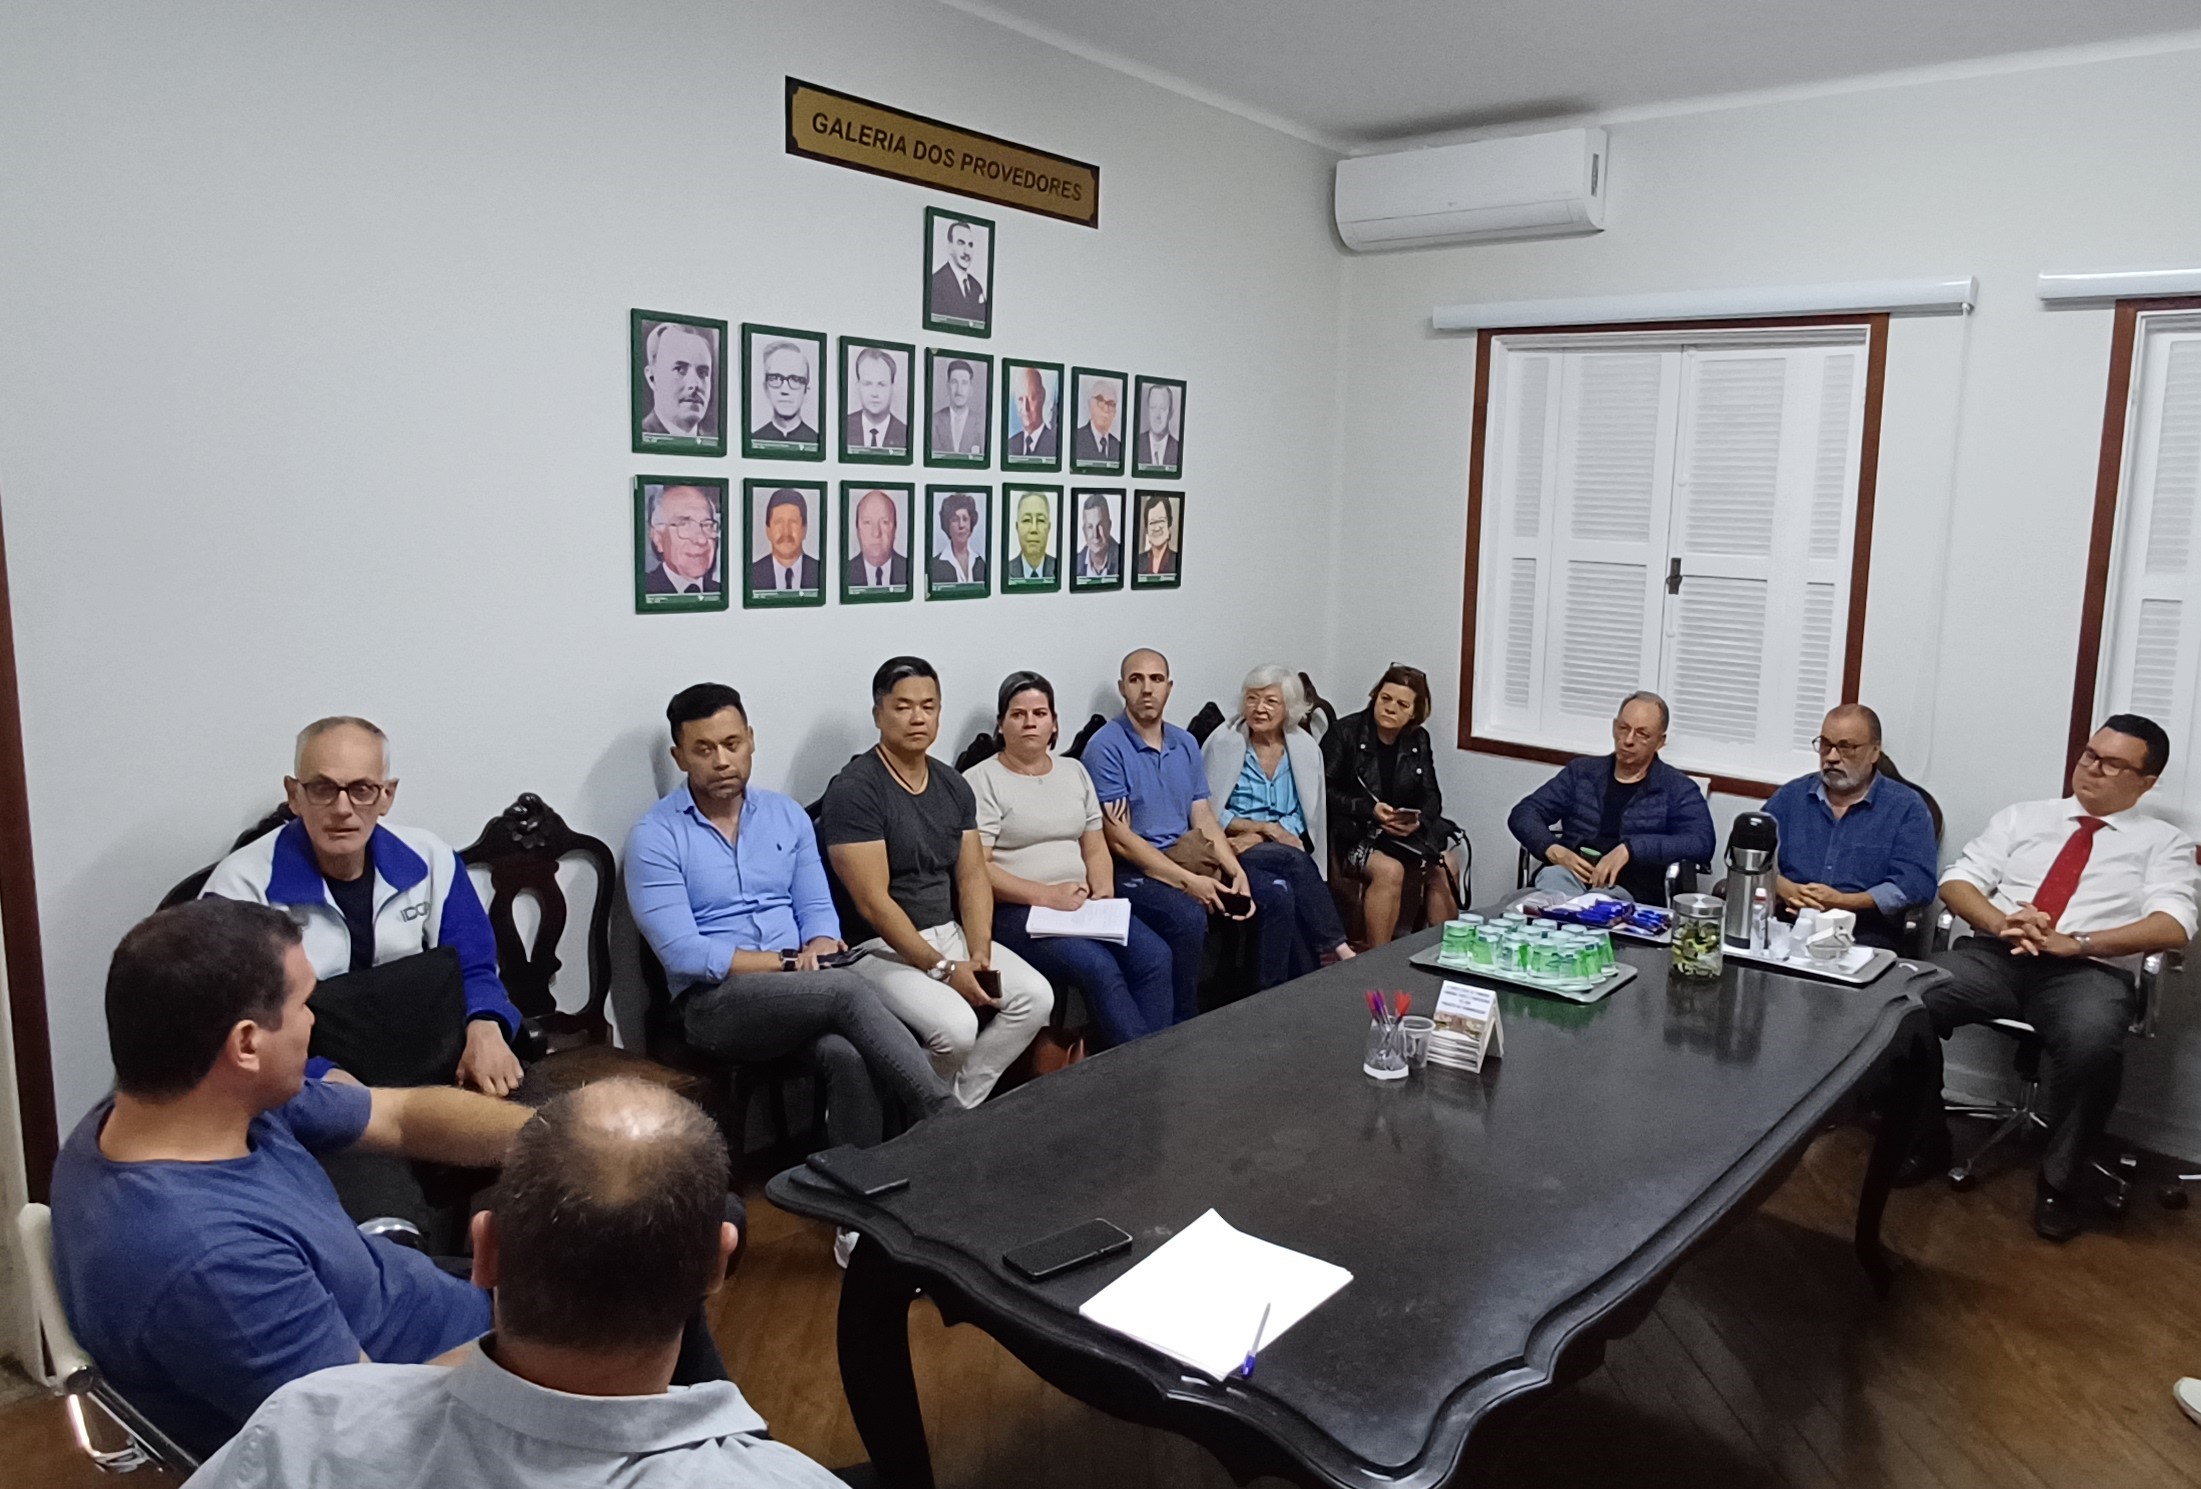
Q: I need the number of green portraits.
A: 15